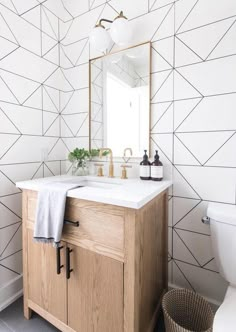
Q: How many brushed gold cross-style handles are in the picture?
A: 2